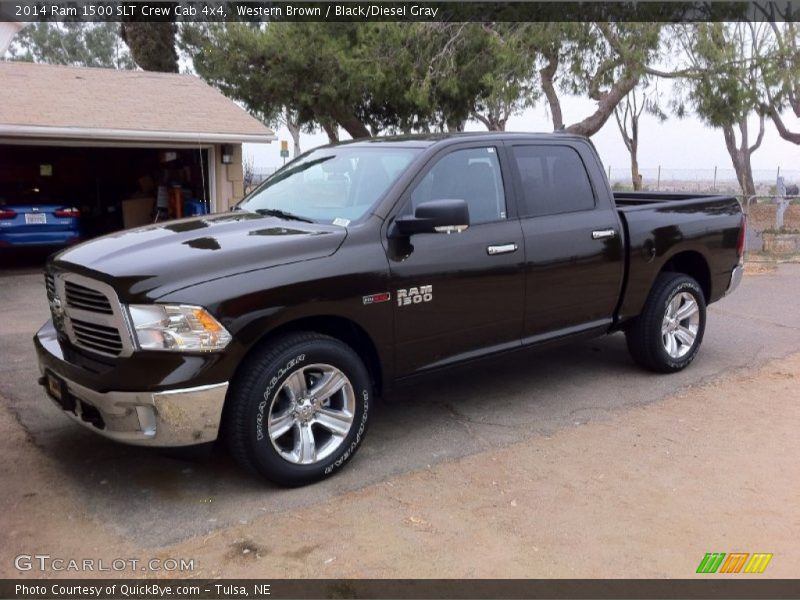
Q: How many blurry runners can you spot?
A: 0